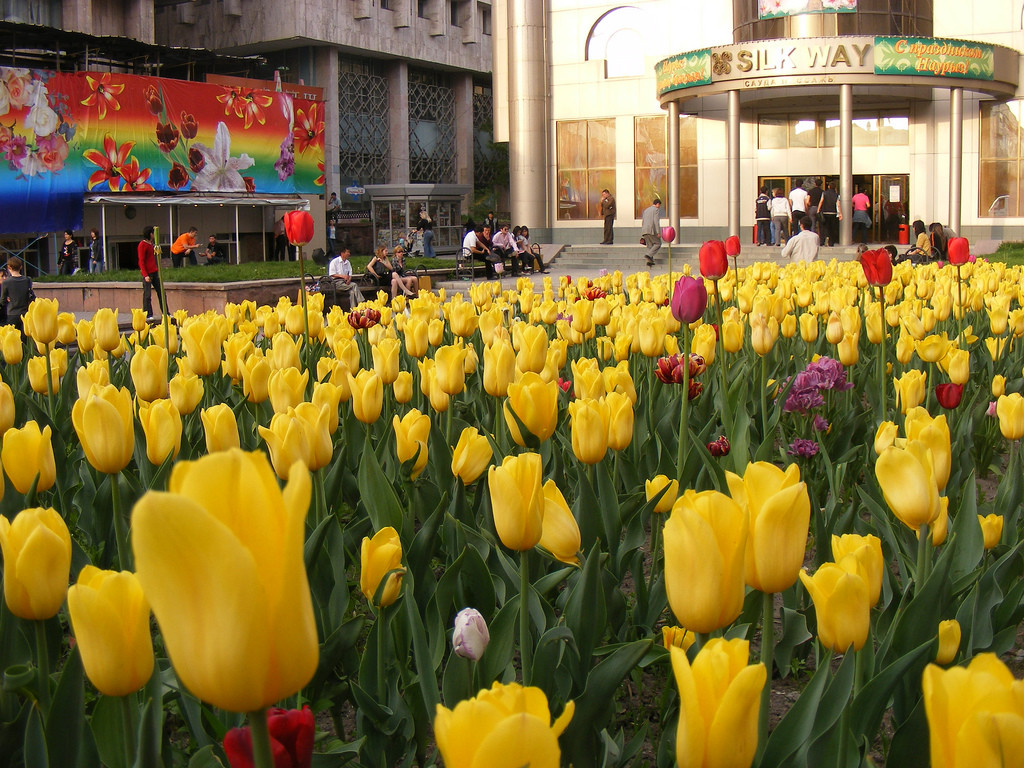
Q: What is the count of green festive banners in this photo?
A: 2